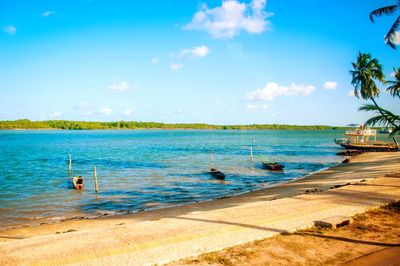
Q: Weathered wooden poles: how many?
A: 4